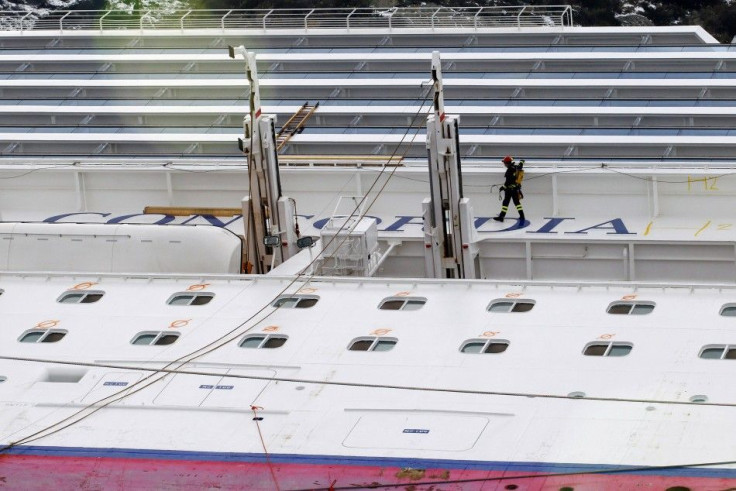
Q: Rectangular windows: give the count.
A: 14